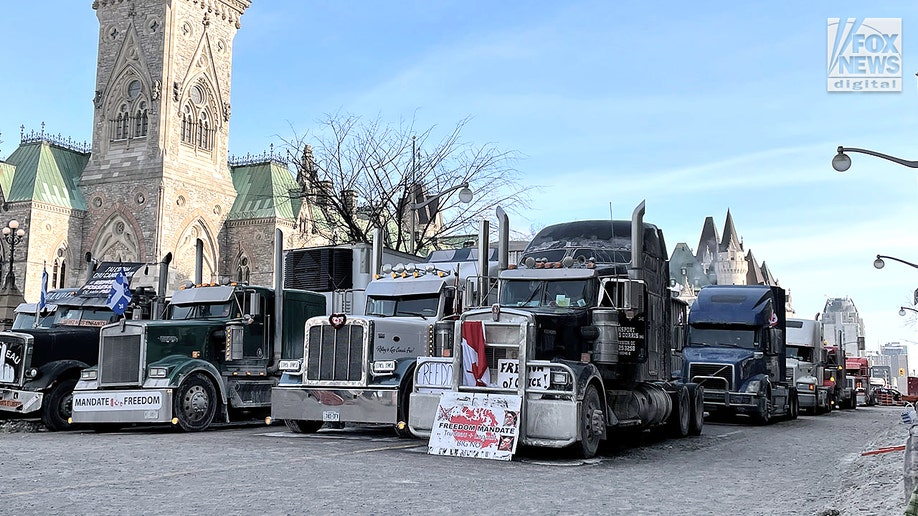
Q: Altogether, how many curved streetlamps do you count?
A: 4